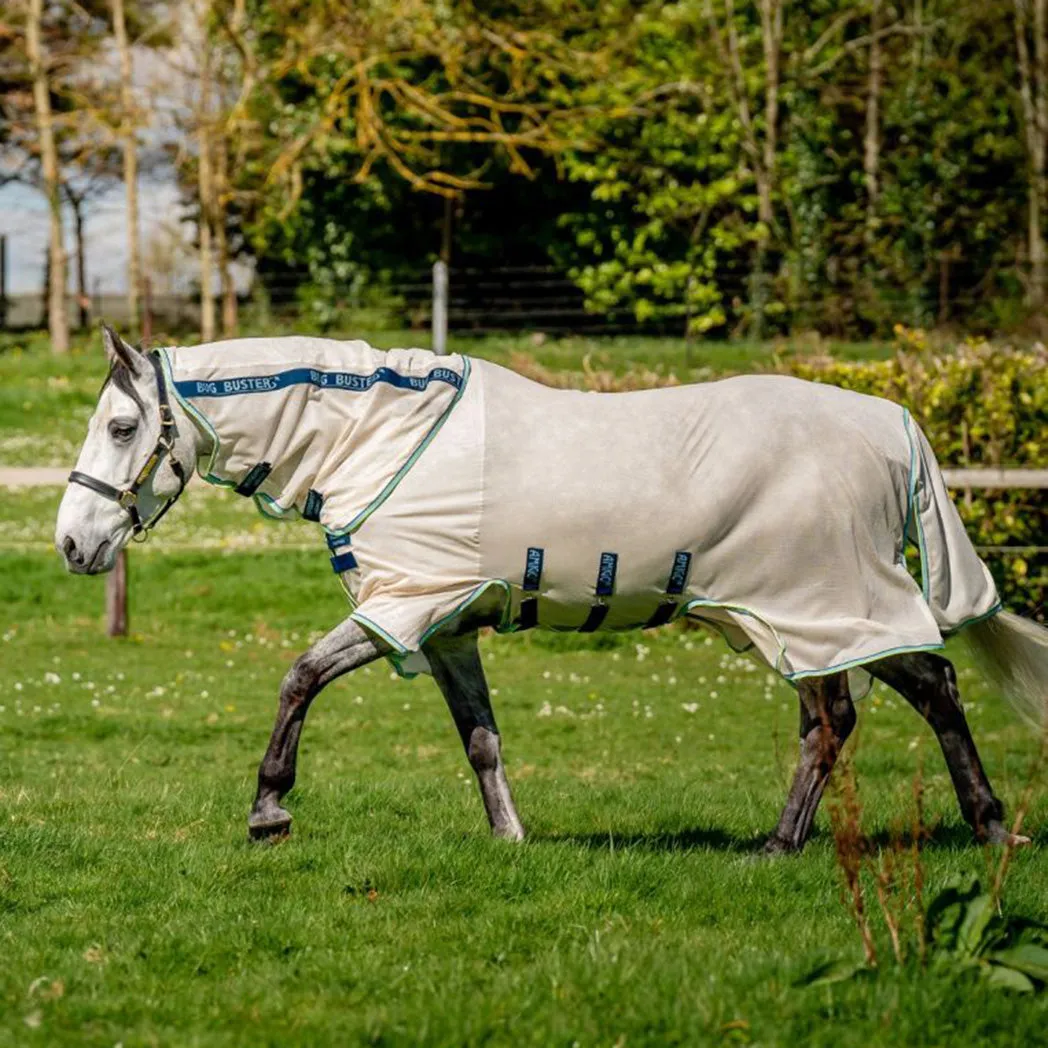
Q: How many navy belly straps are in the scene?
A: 3